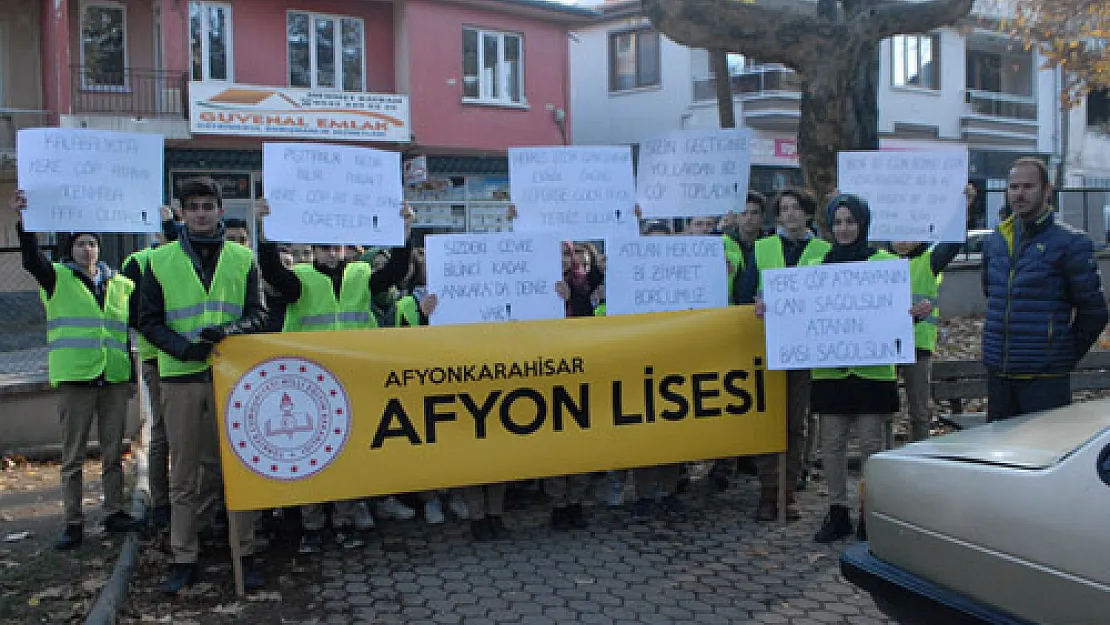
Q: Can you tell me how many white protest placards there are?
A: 8